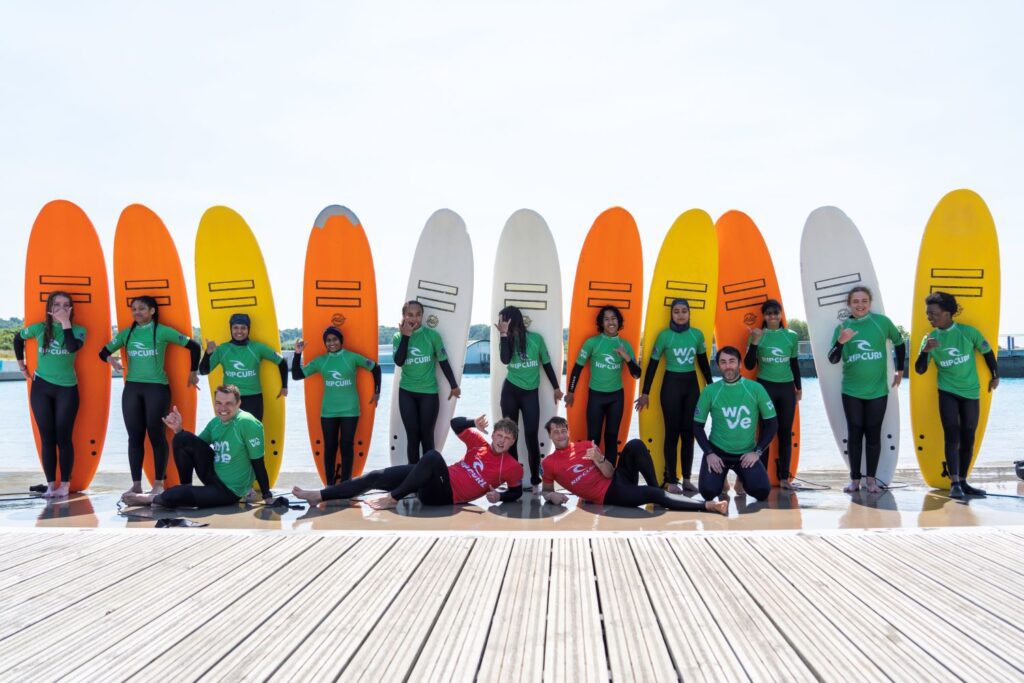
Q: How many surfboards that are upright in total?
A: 11